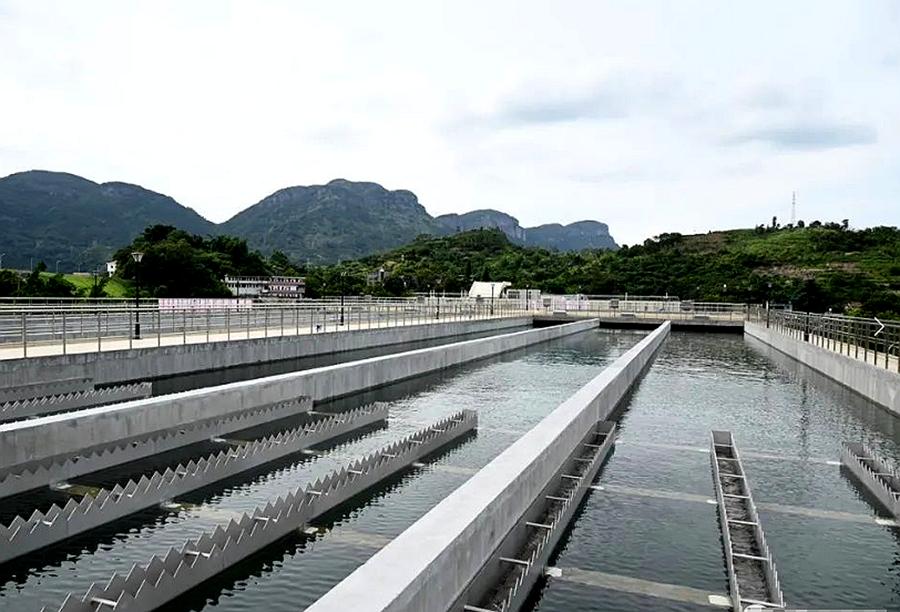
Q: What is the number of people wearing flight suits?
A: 0